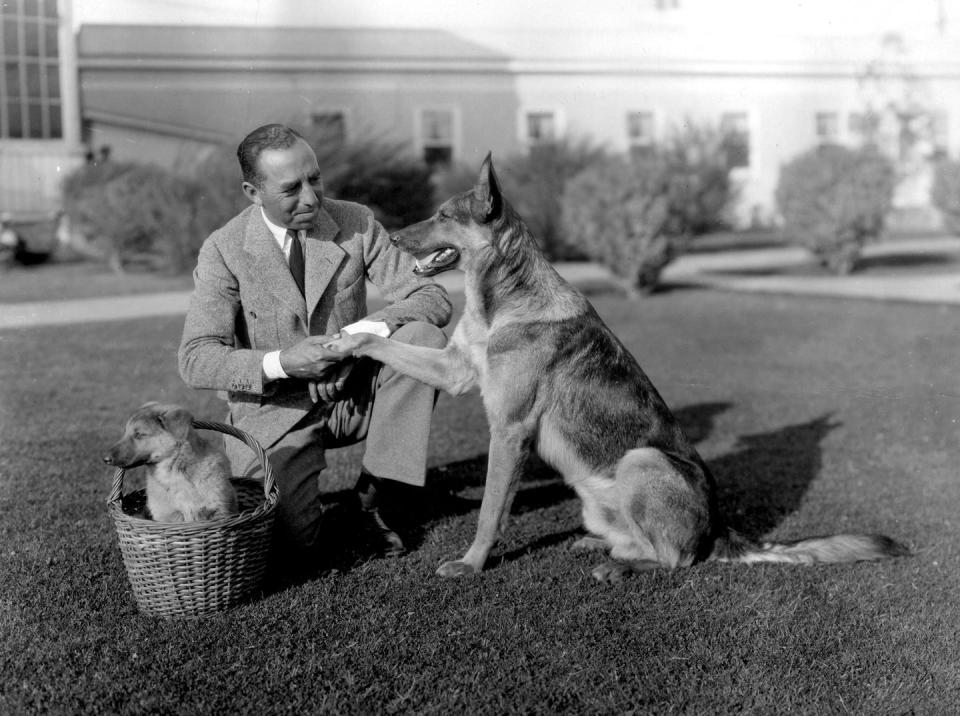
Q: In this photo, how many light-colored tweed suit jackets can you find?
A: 1